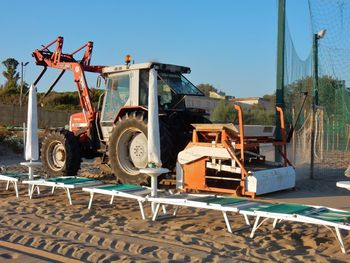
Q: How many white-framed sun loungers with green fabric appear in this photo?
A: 5